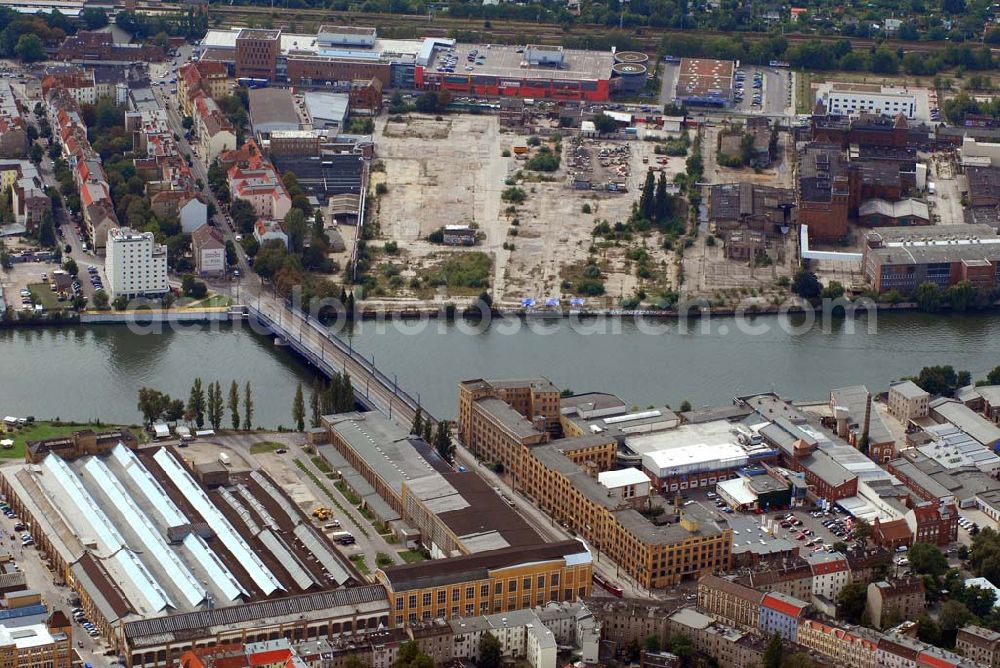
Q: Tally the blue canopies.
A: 3